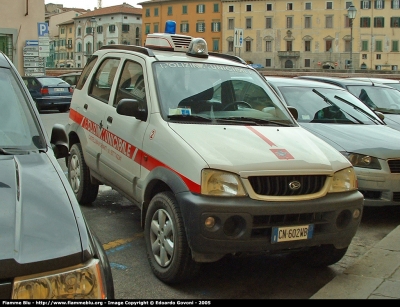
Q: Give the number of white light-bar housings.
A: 1